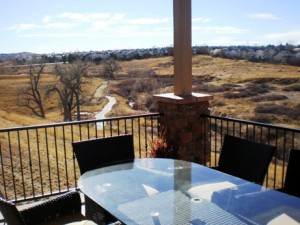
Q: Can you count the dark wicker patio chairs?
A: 4